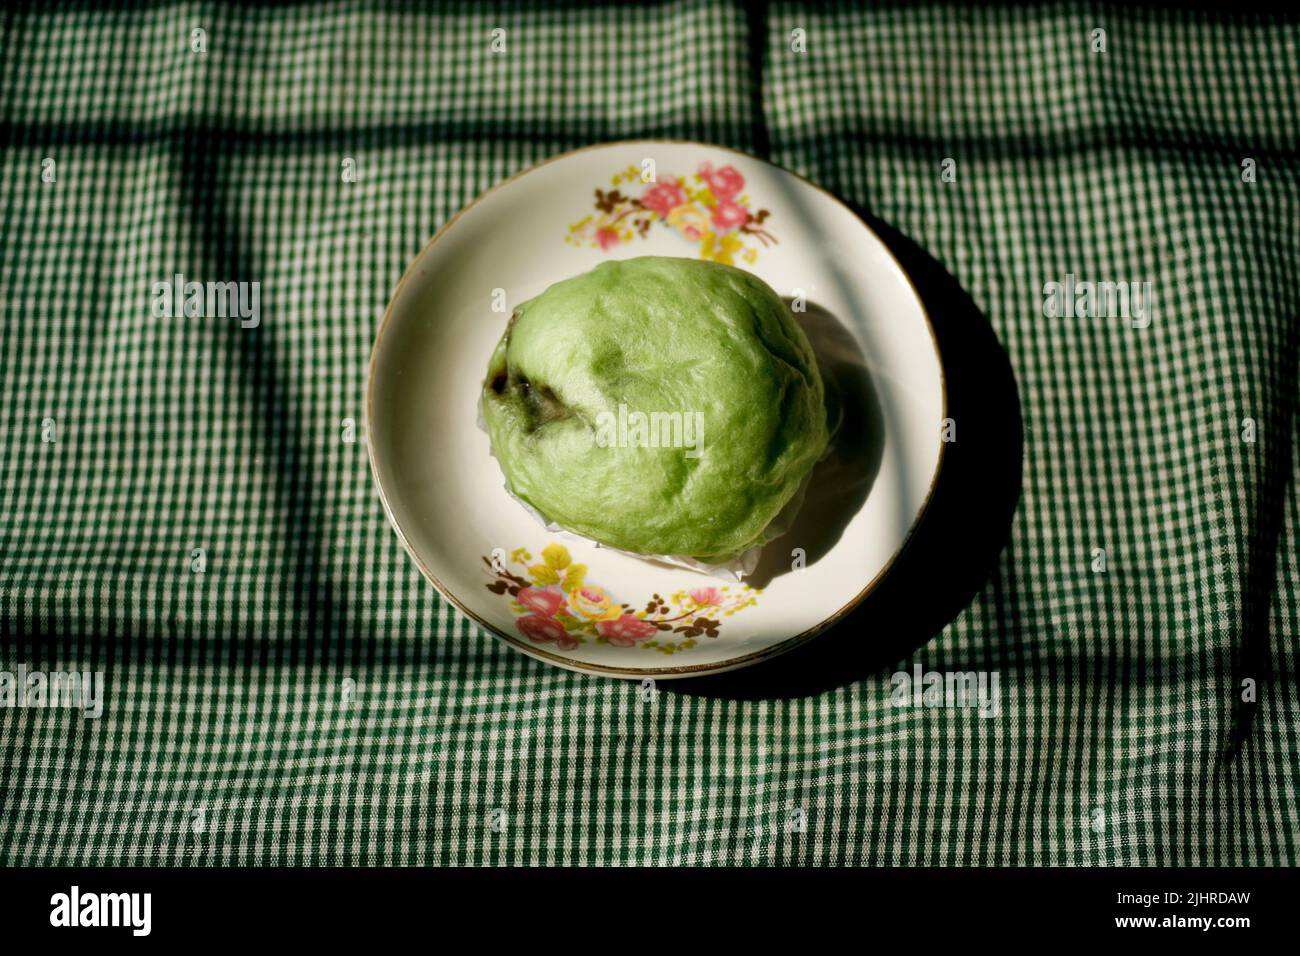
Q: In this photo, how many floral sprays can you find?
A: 2